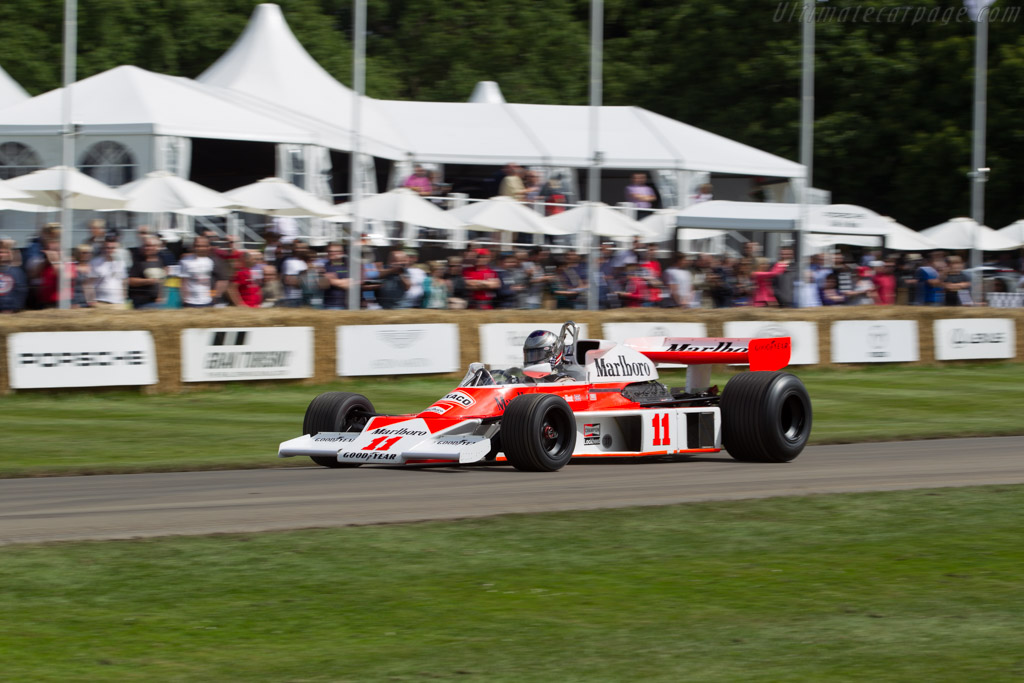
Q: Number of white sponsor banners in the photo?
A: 8